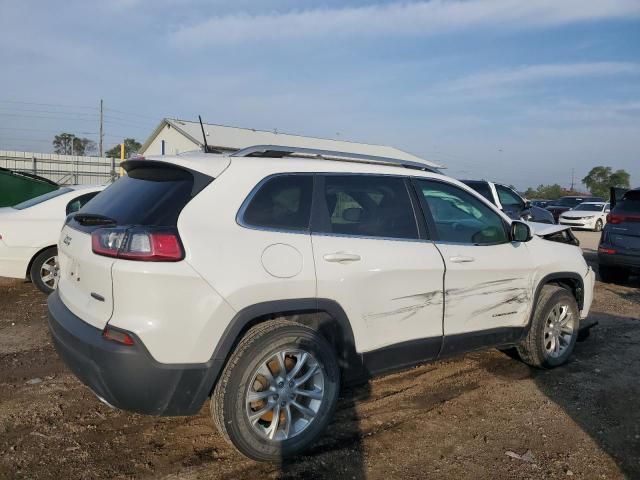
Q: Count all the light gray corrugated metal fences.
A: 1